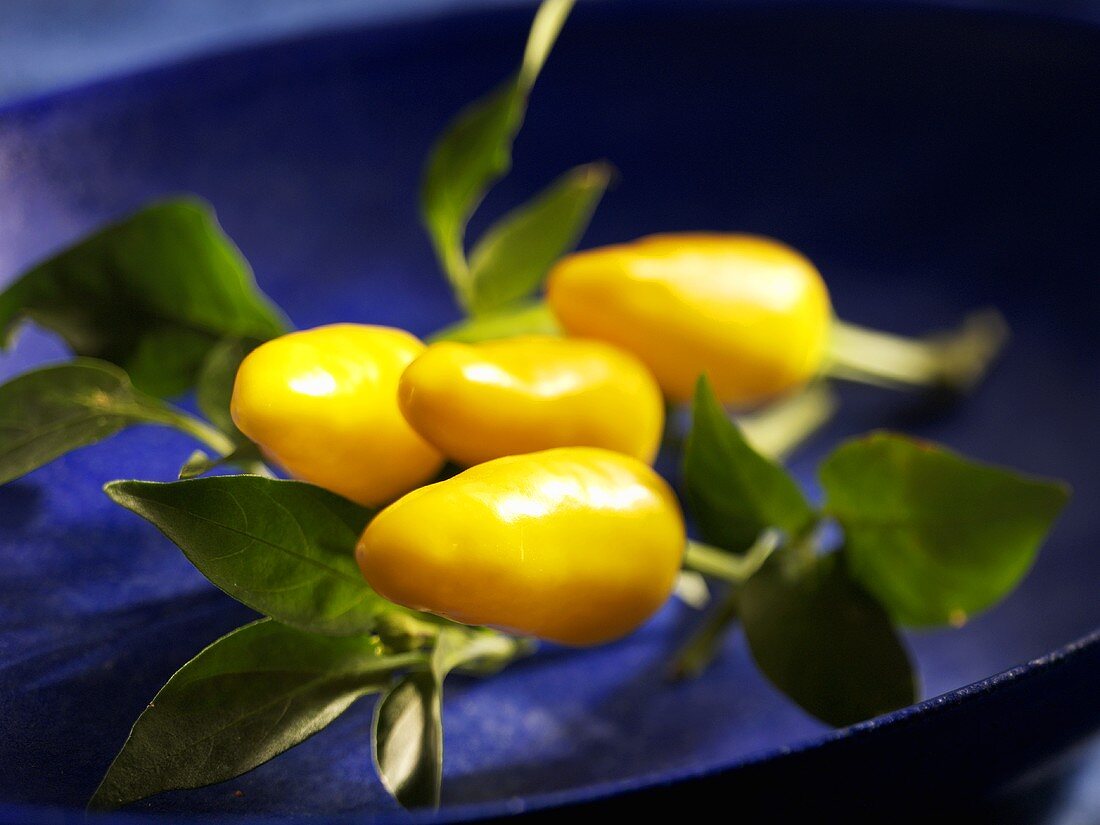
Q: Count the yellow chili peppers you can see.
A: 4